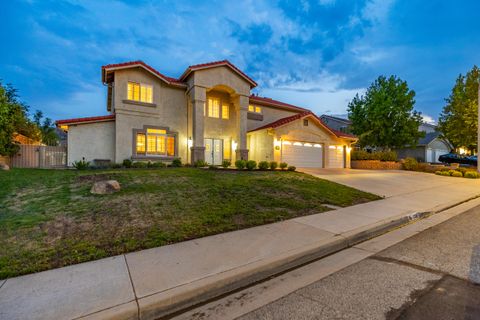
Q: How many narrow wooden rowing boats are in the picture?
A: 0